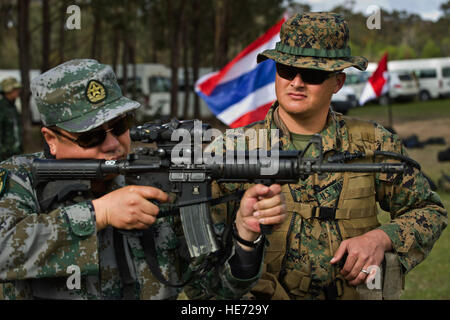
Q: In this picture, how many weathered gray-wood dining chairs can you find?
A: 0